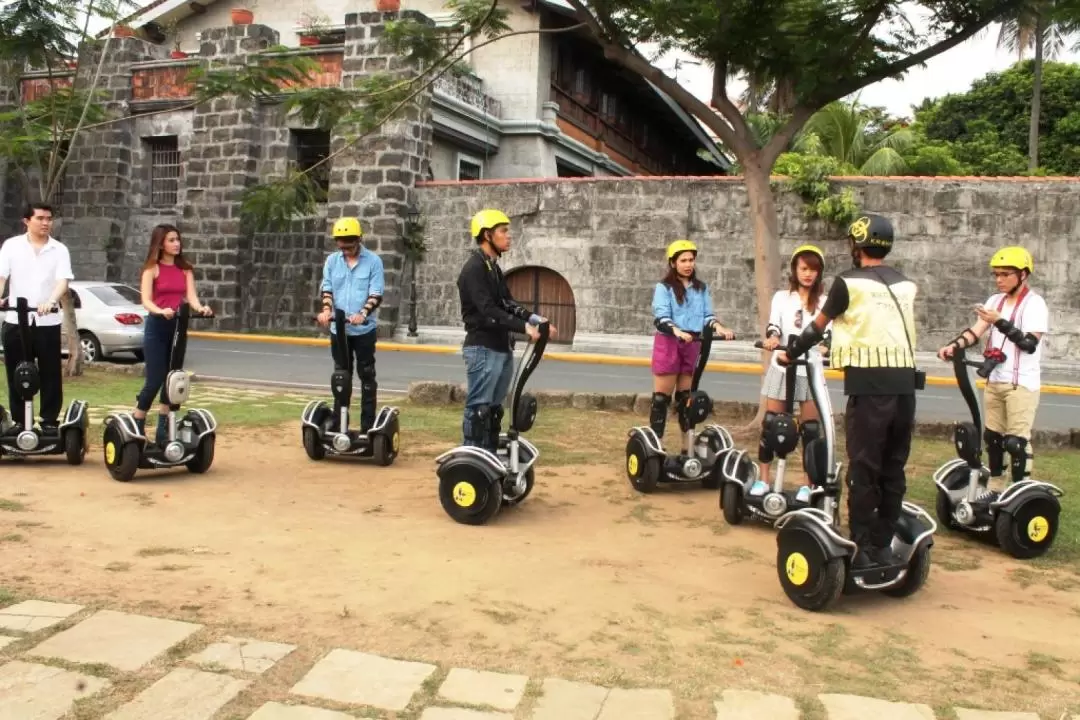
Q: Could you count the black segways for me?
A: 8